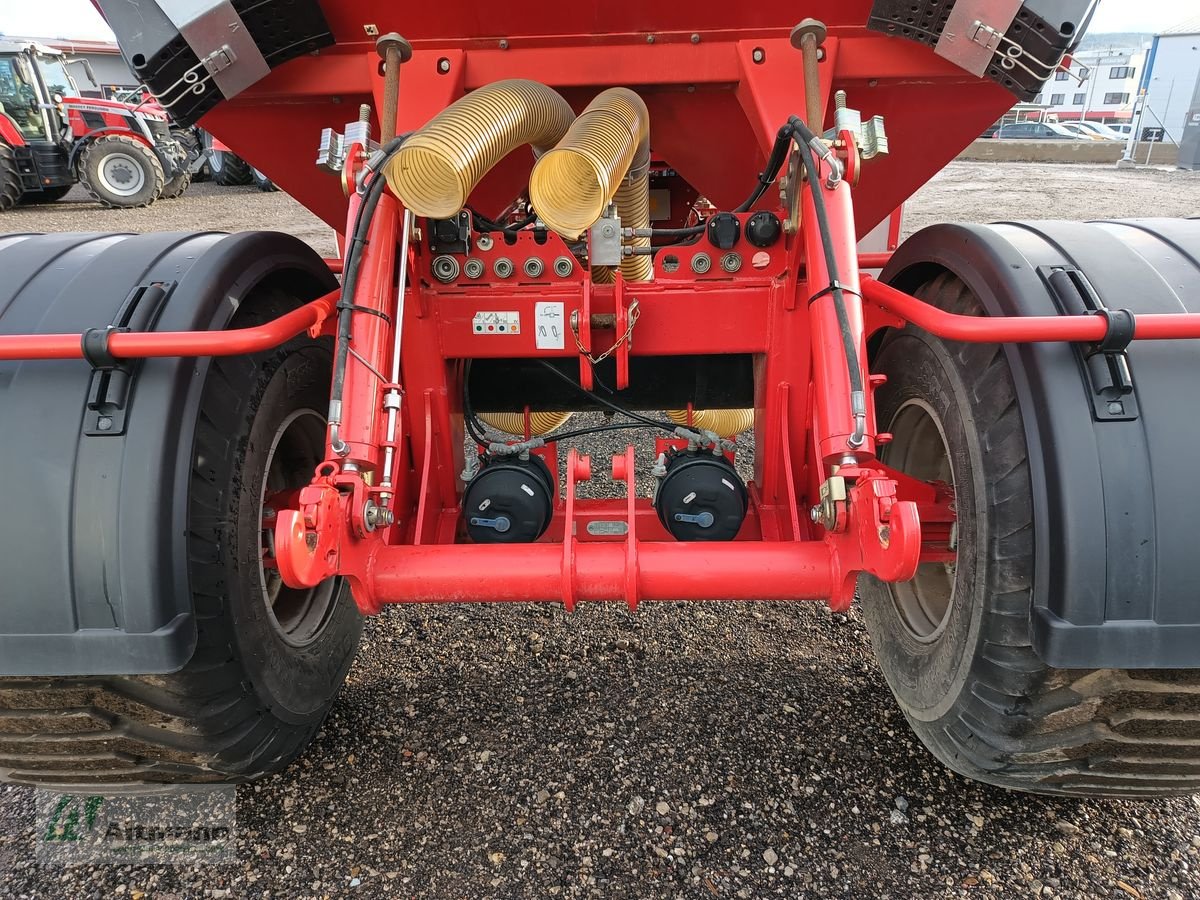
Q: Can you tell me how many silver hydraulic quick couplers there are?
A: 7